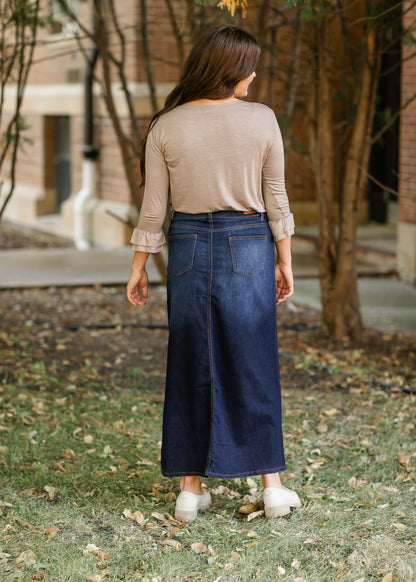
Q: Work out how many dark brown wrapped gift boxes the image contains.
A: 0